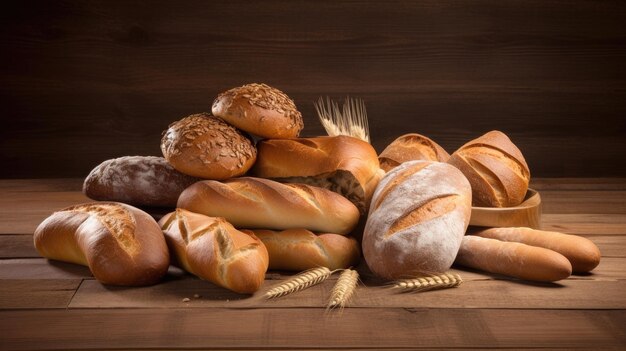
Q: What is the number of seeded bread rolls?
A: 2